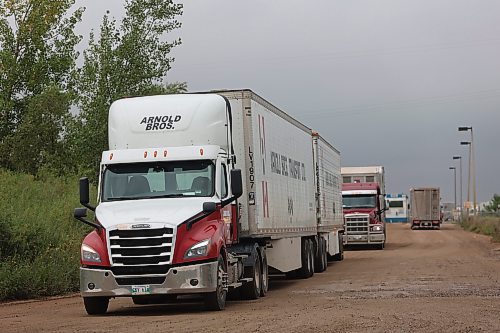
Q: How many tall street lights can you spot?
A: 4